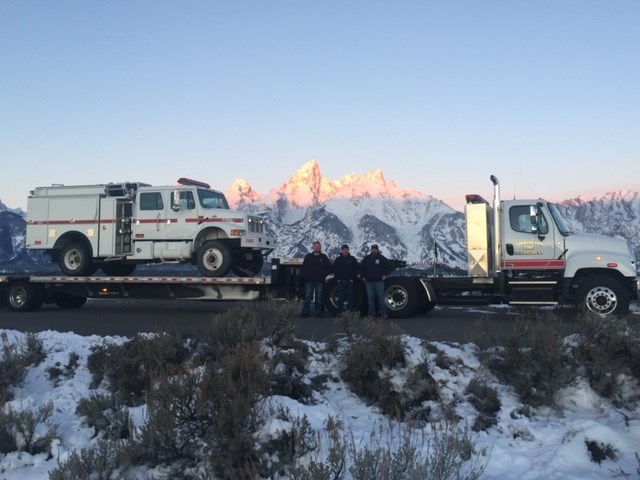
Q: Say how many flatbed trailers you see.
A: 1